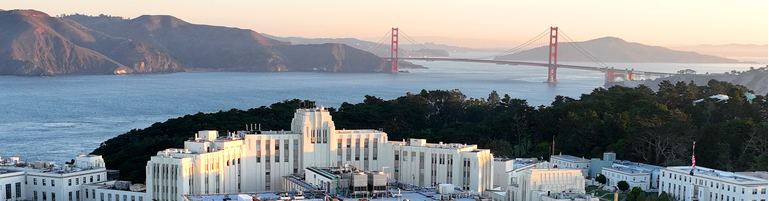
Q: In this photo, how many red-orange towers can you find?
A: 2